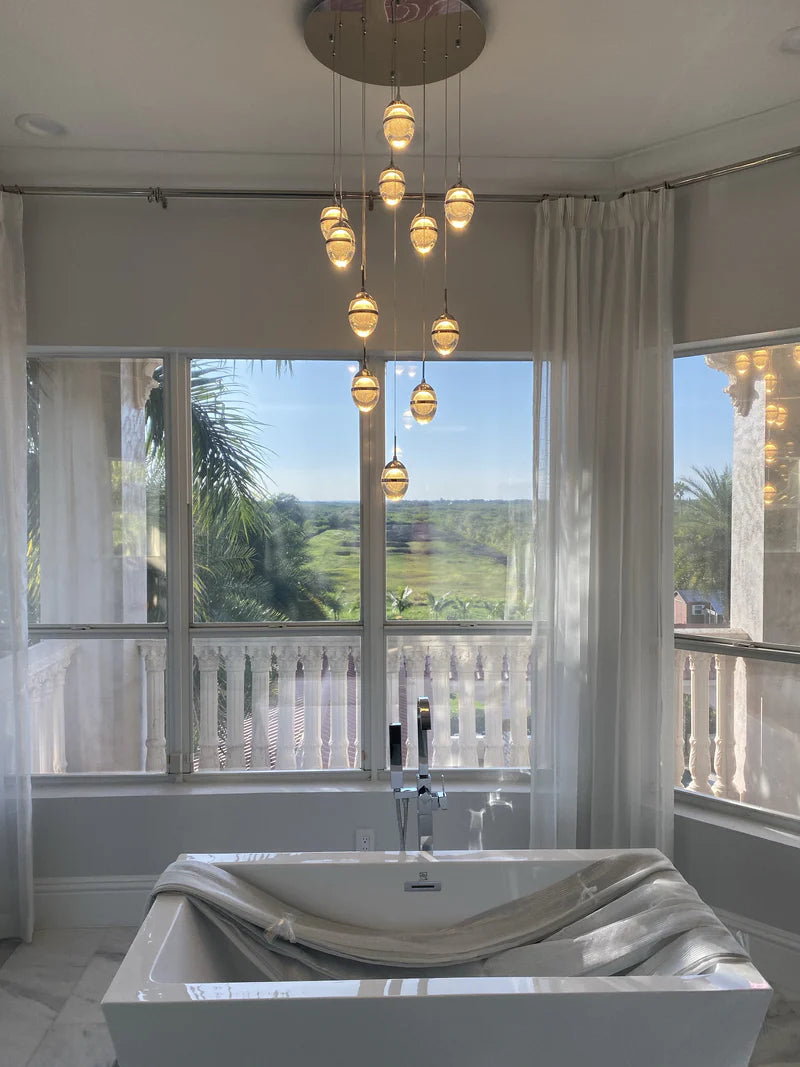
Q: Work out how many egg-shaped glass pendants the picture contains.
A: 11